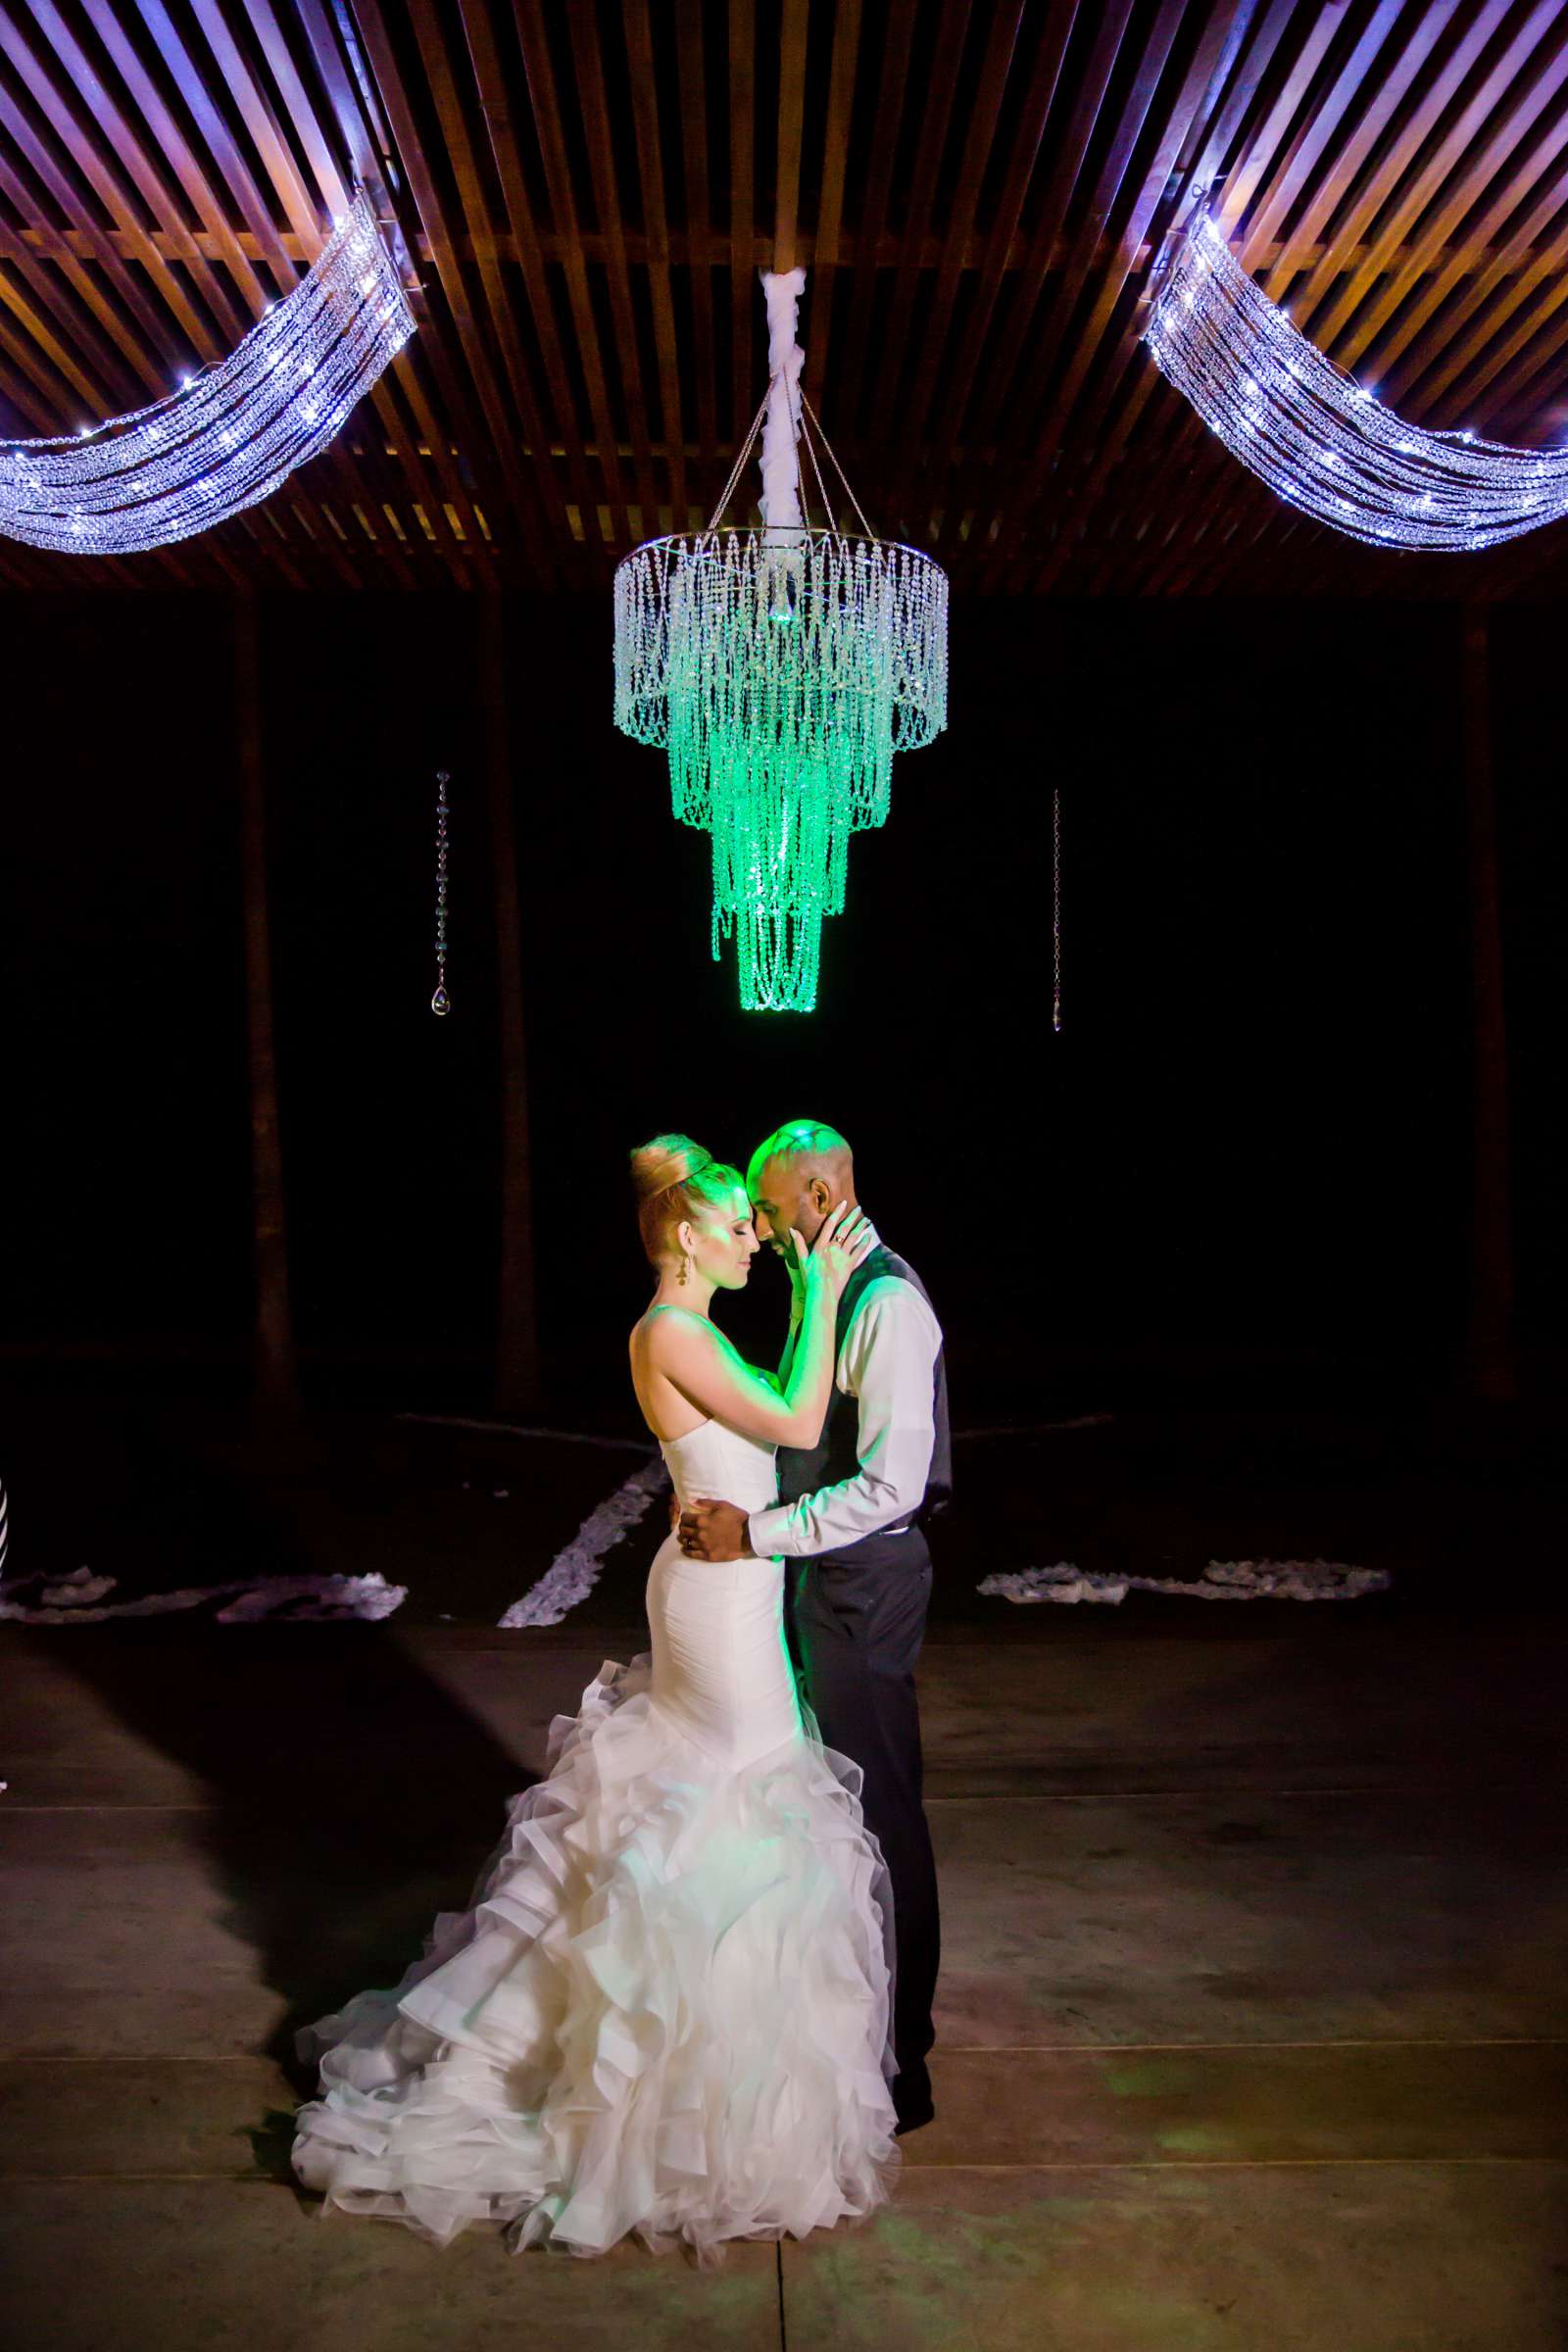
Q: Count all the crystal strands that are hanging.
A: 2